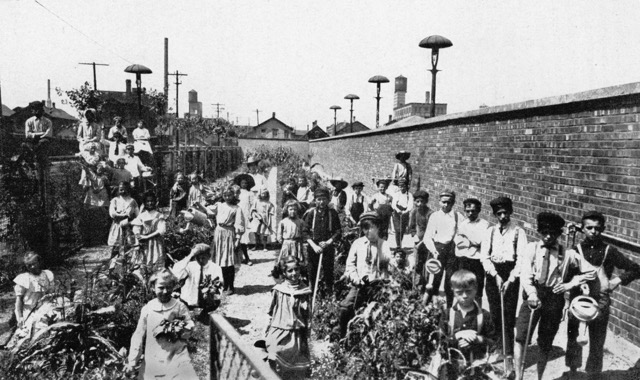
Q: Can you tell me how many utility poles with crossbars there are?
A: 4